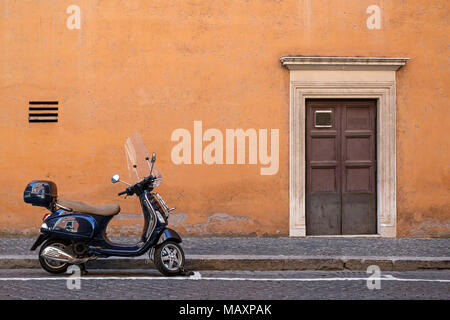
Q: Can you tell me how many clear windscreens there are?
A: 1